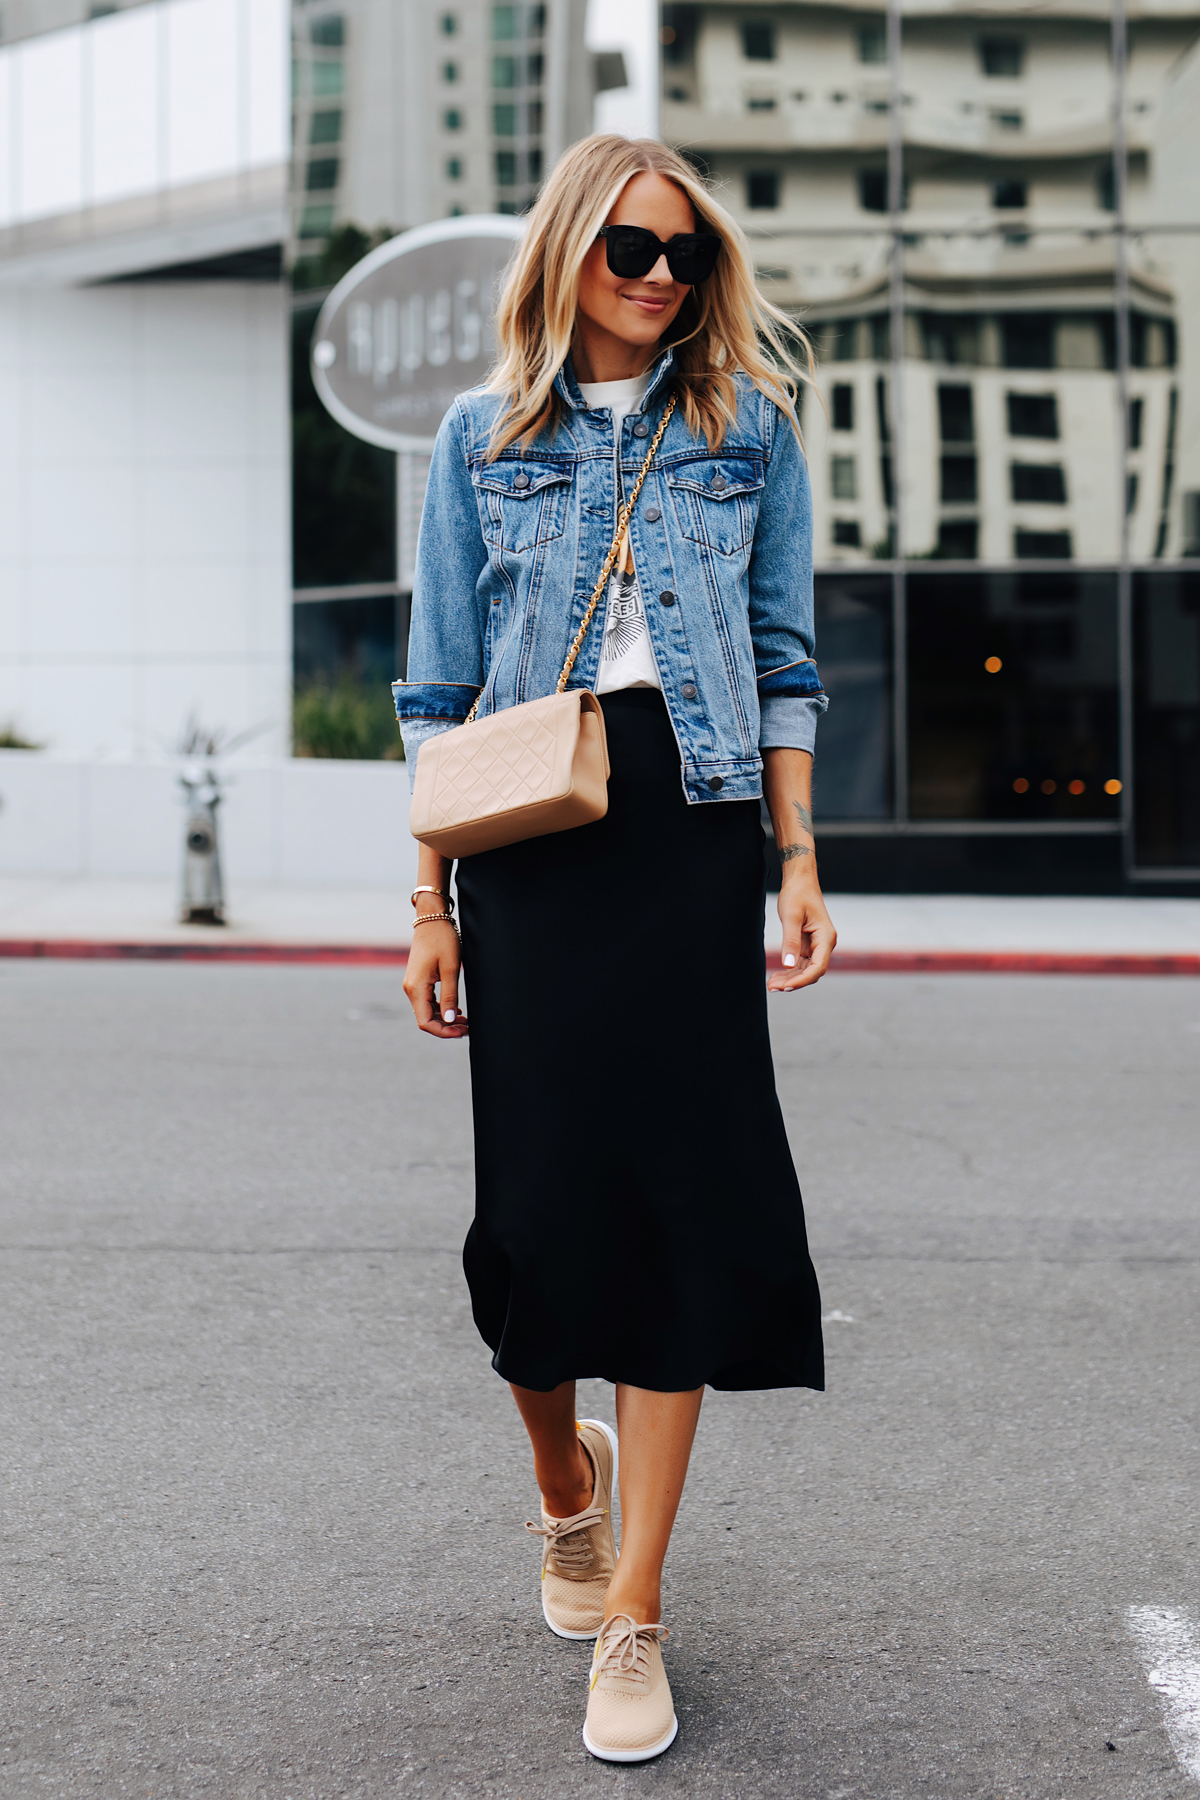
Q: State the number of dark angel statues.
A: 0